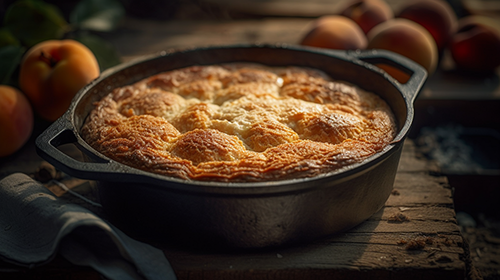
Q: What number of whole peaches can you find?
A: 7